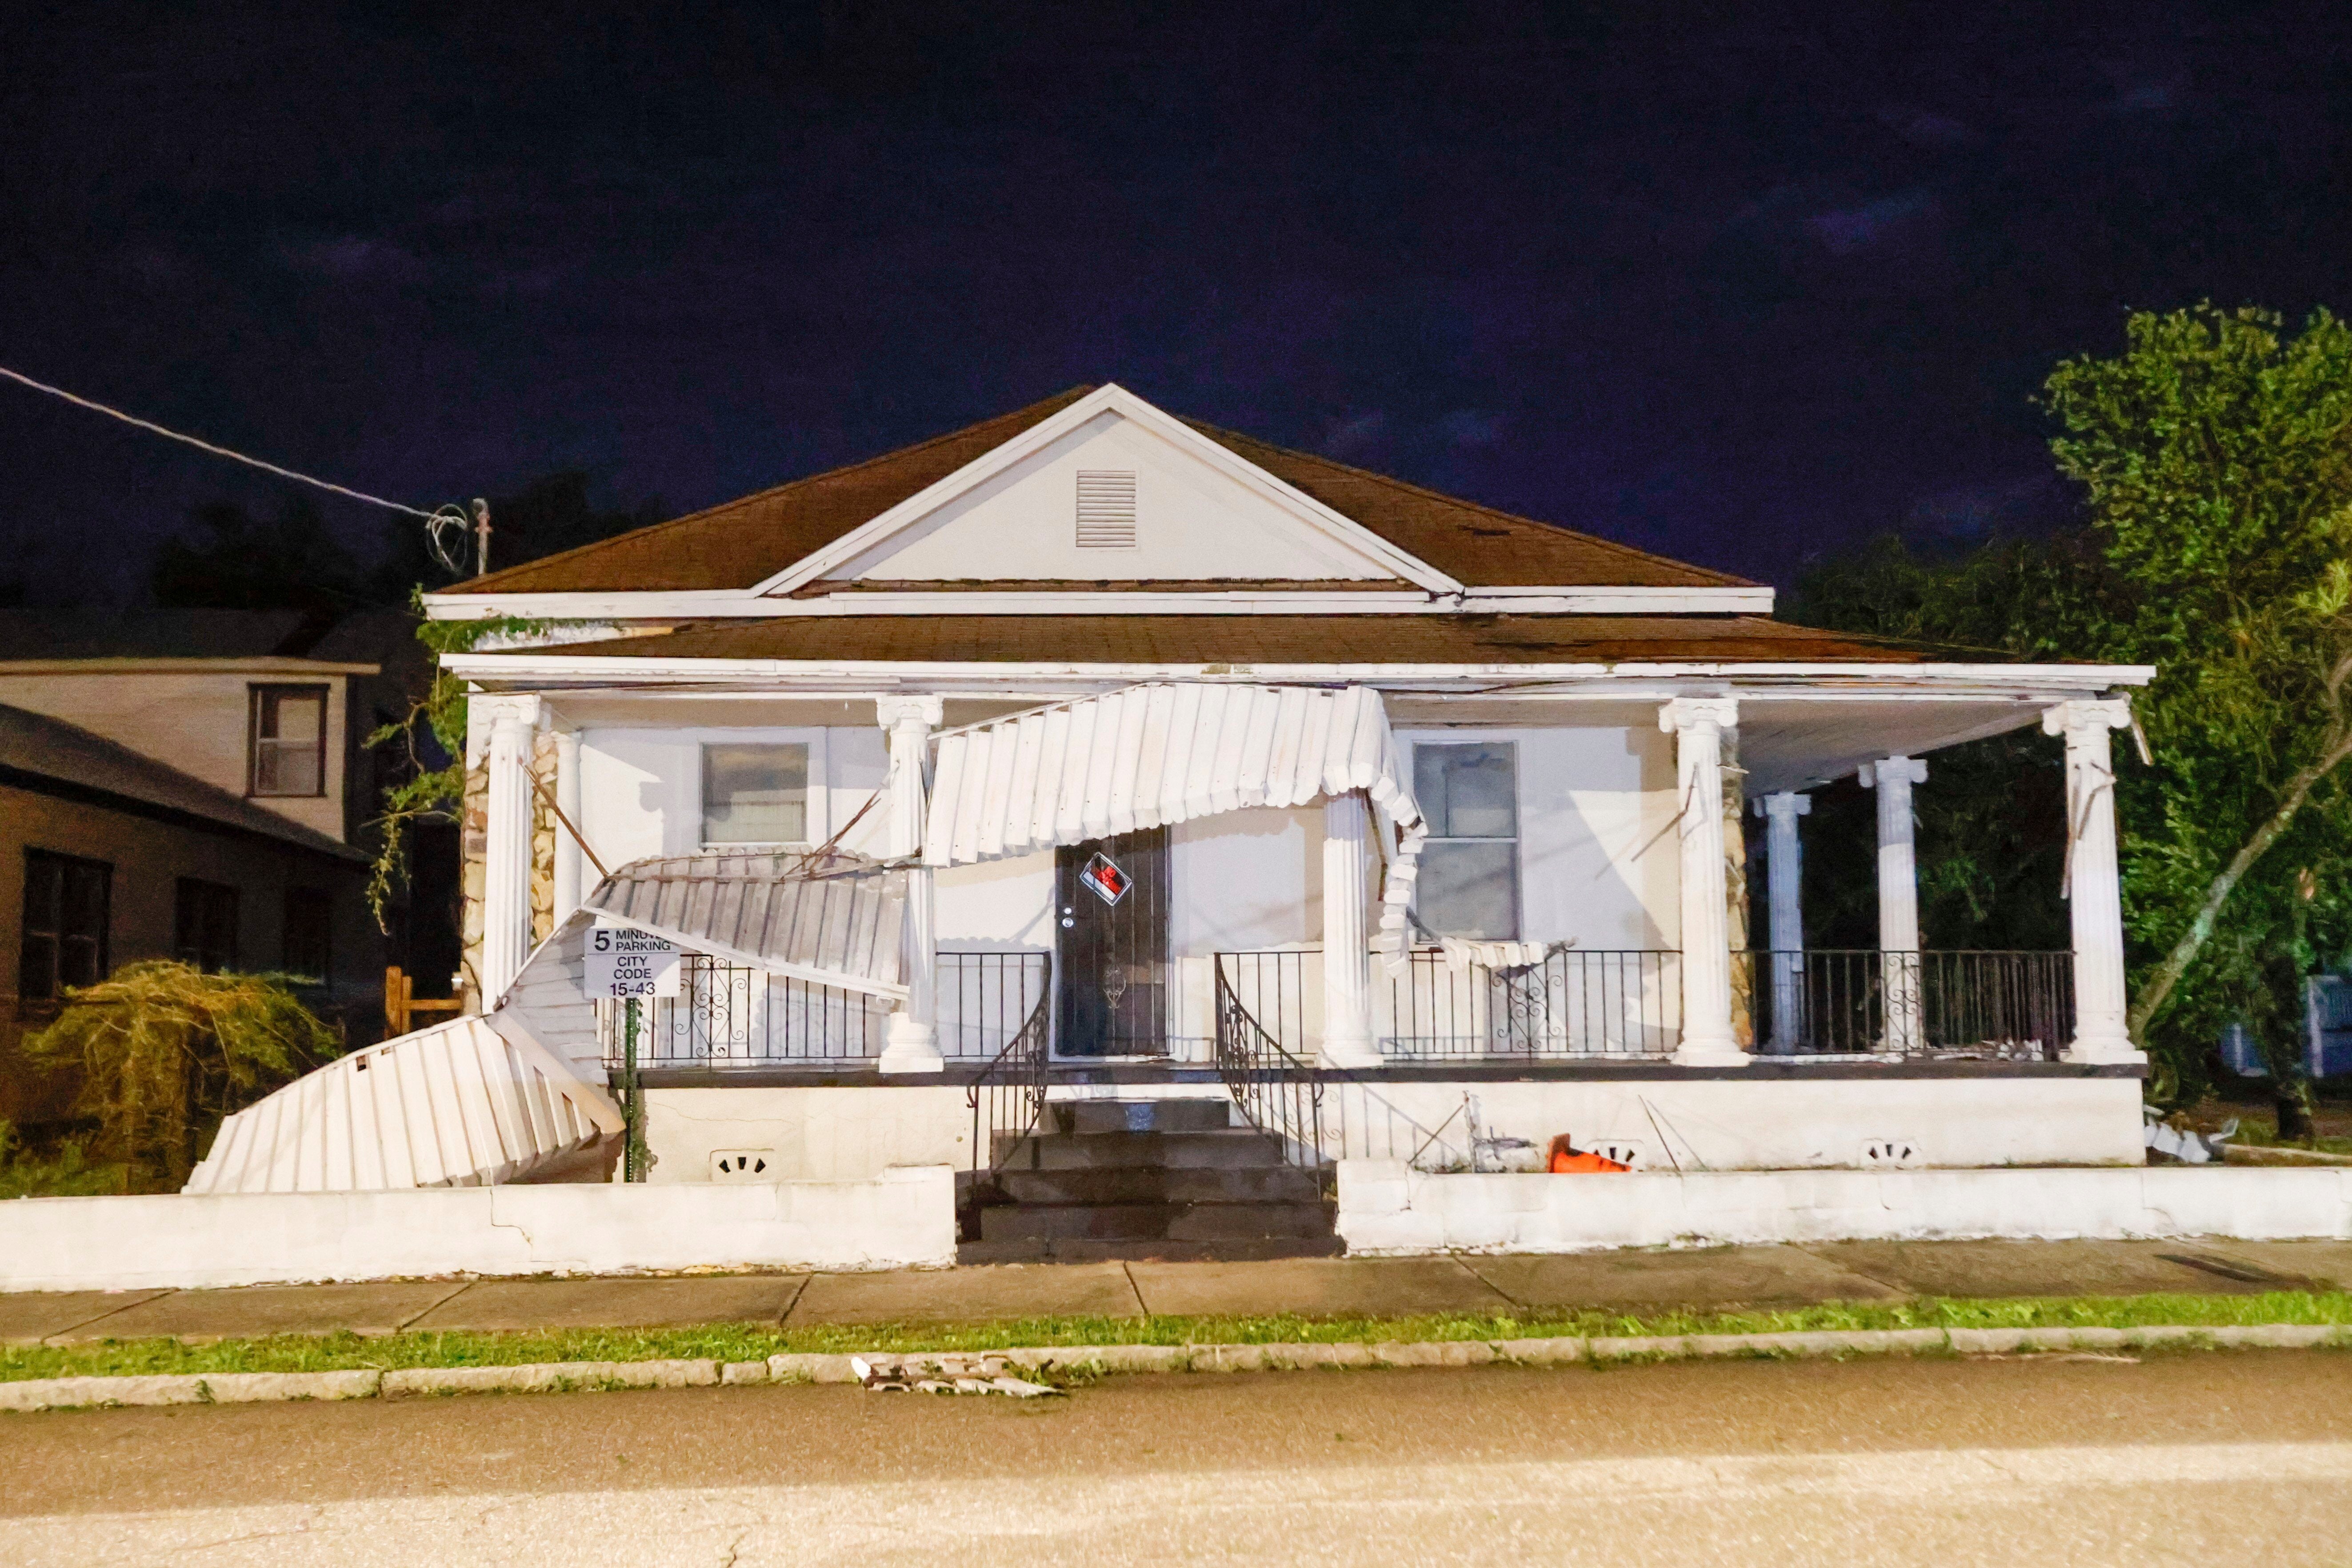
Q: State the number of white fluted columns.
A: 7